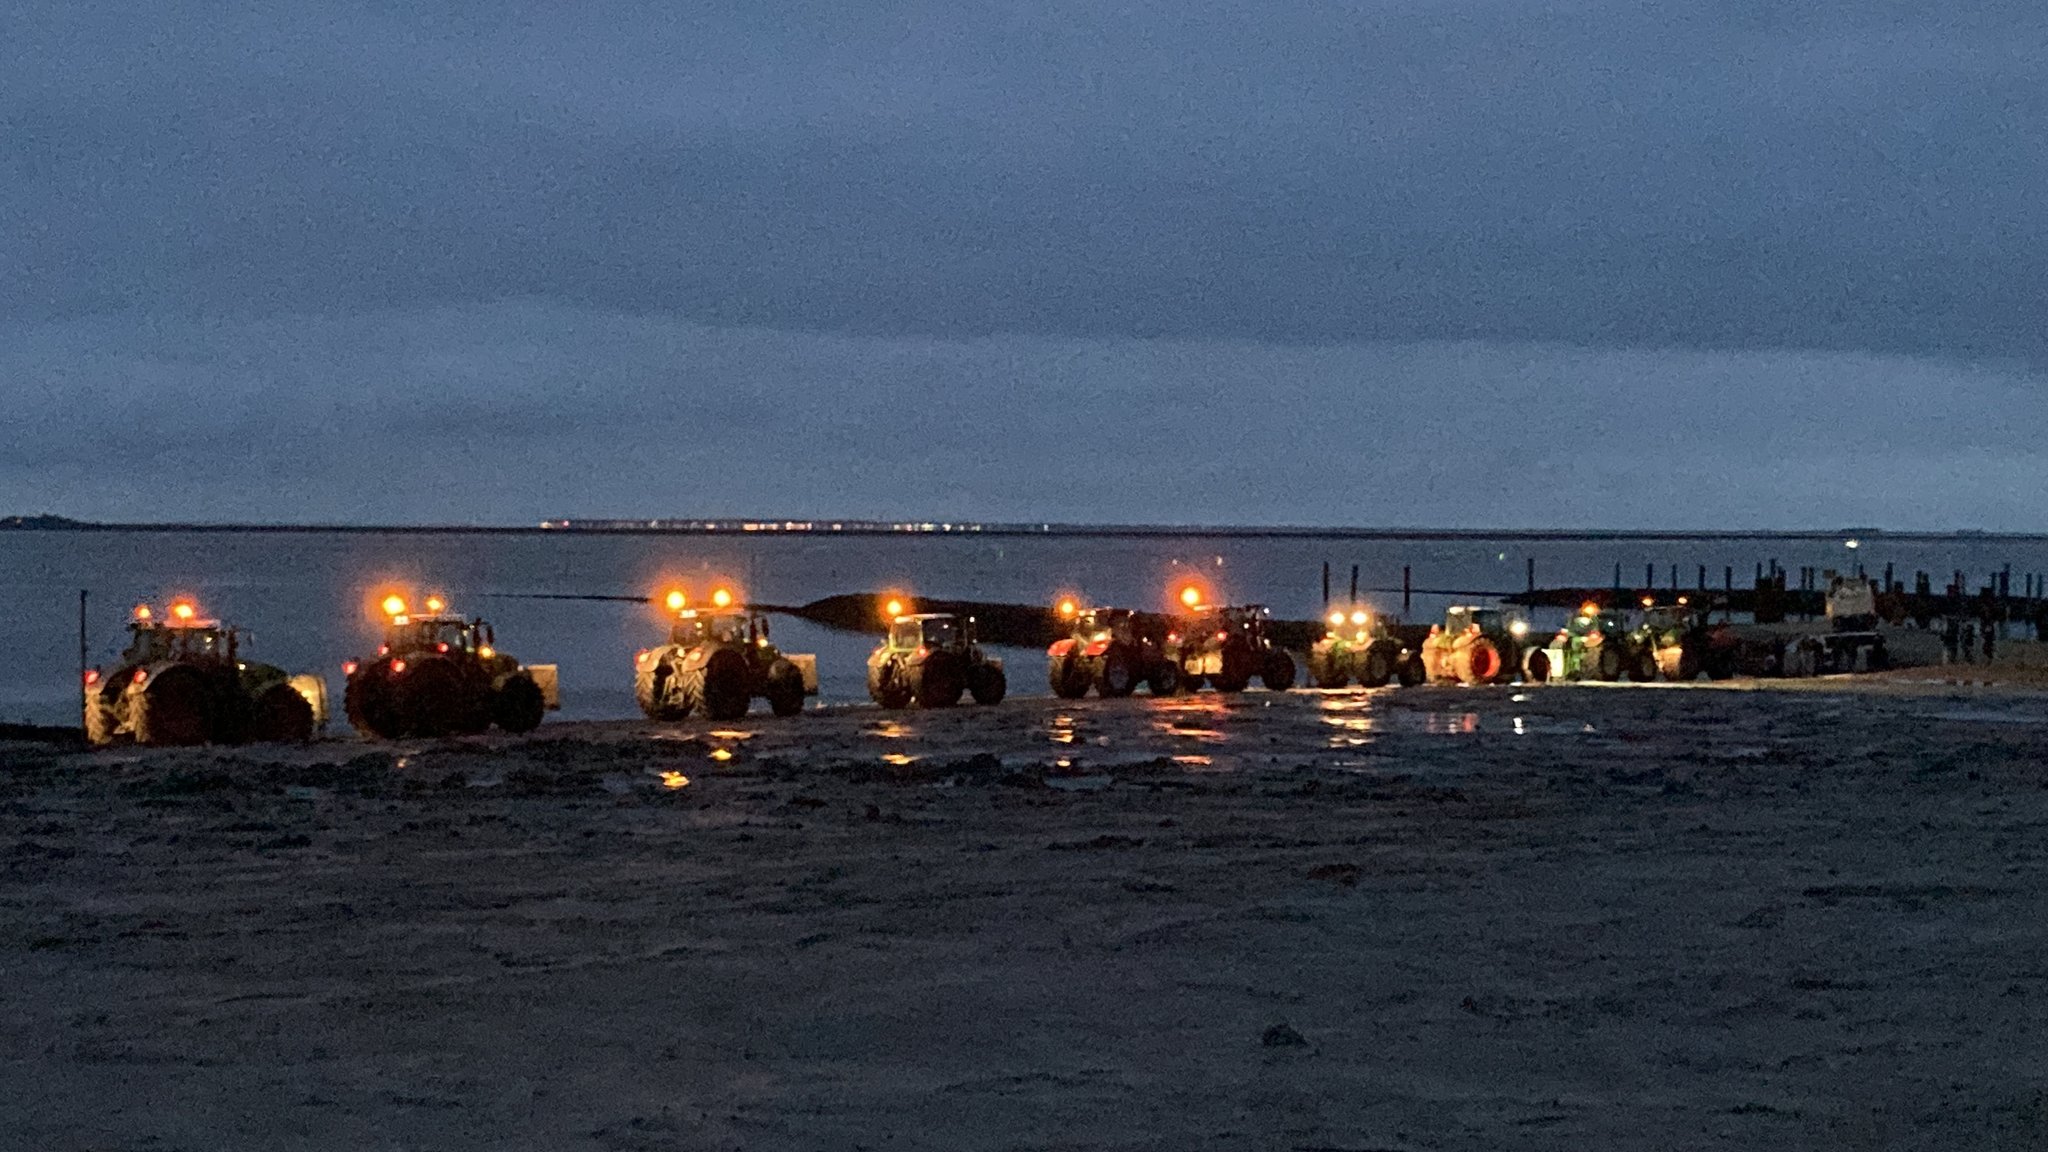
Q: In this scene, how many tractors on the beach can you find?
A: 10